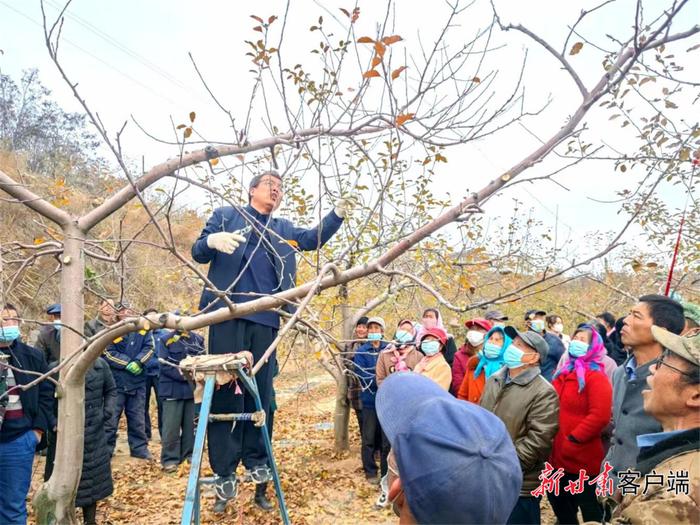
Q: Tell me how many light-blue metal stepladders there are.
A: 1